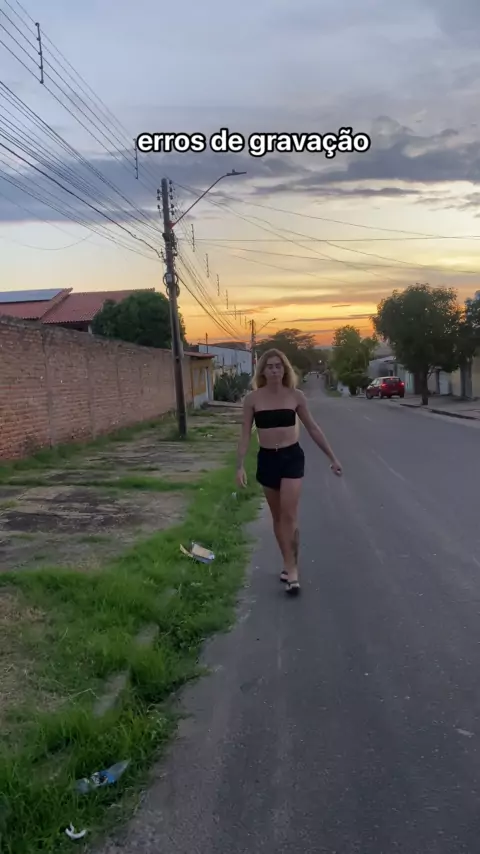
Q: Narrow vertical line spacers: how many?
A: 9